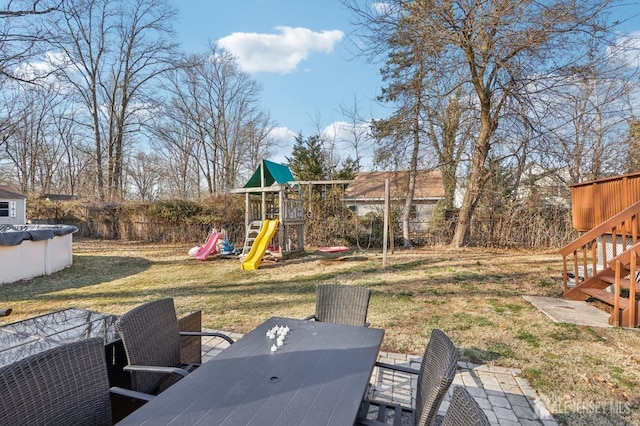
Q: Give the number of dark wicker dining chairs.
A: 5